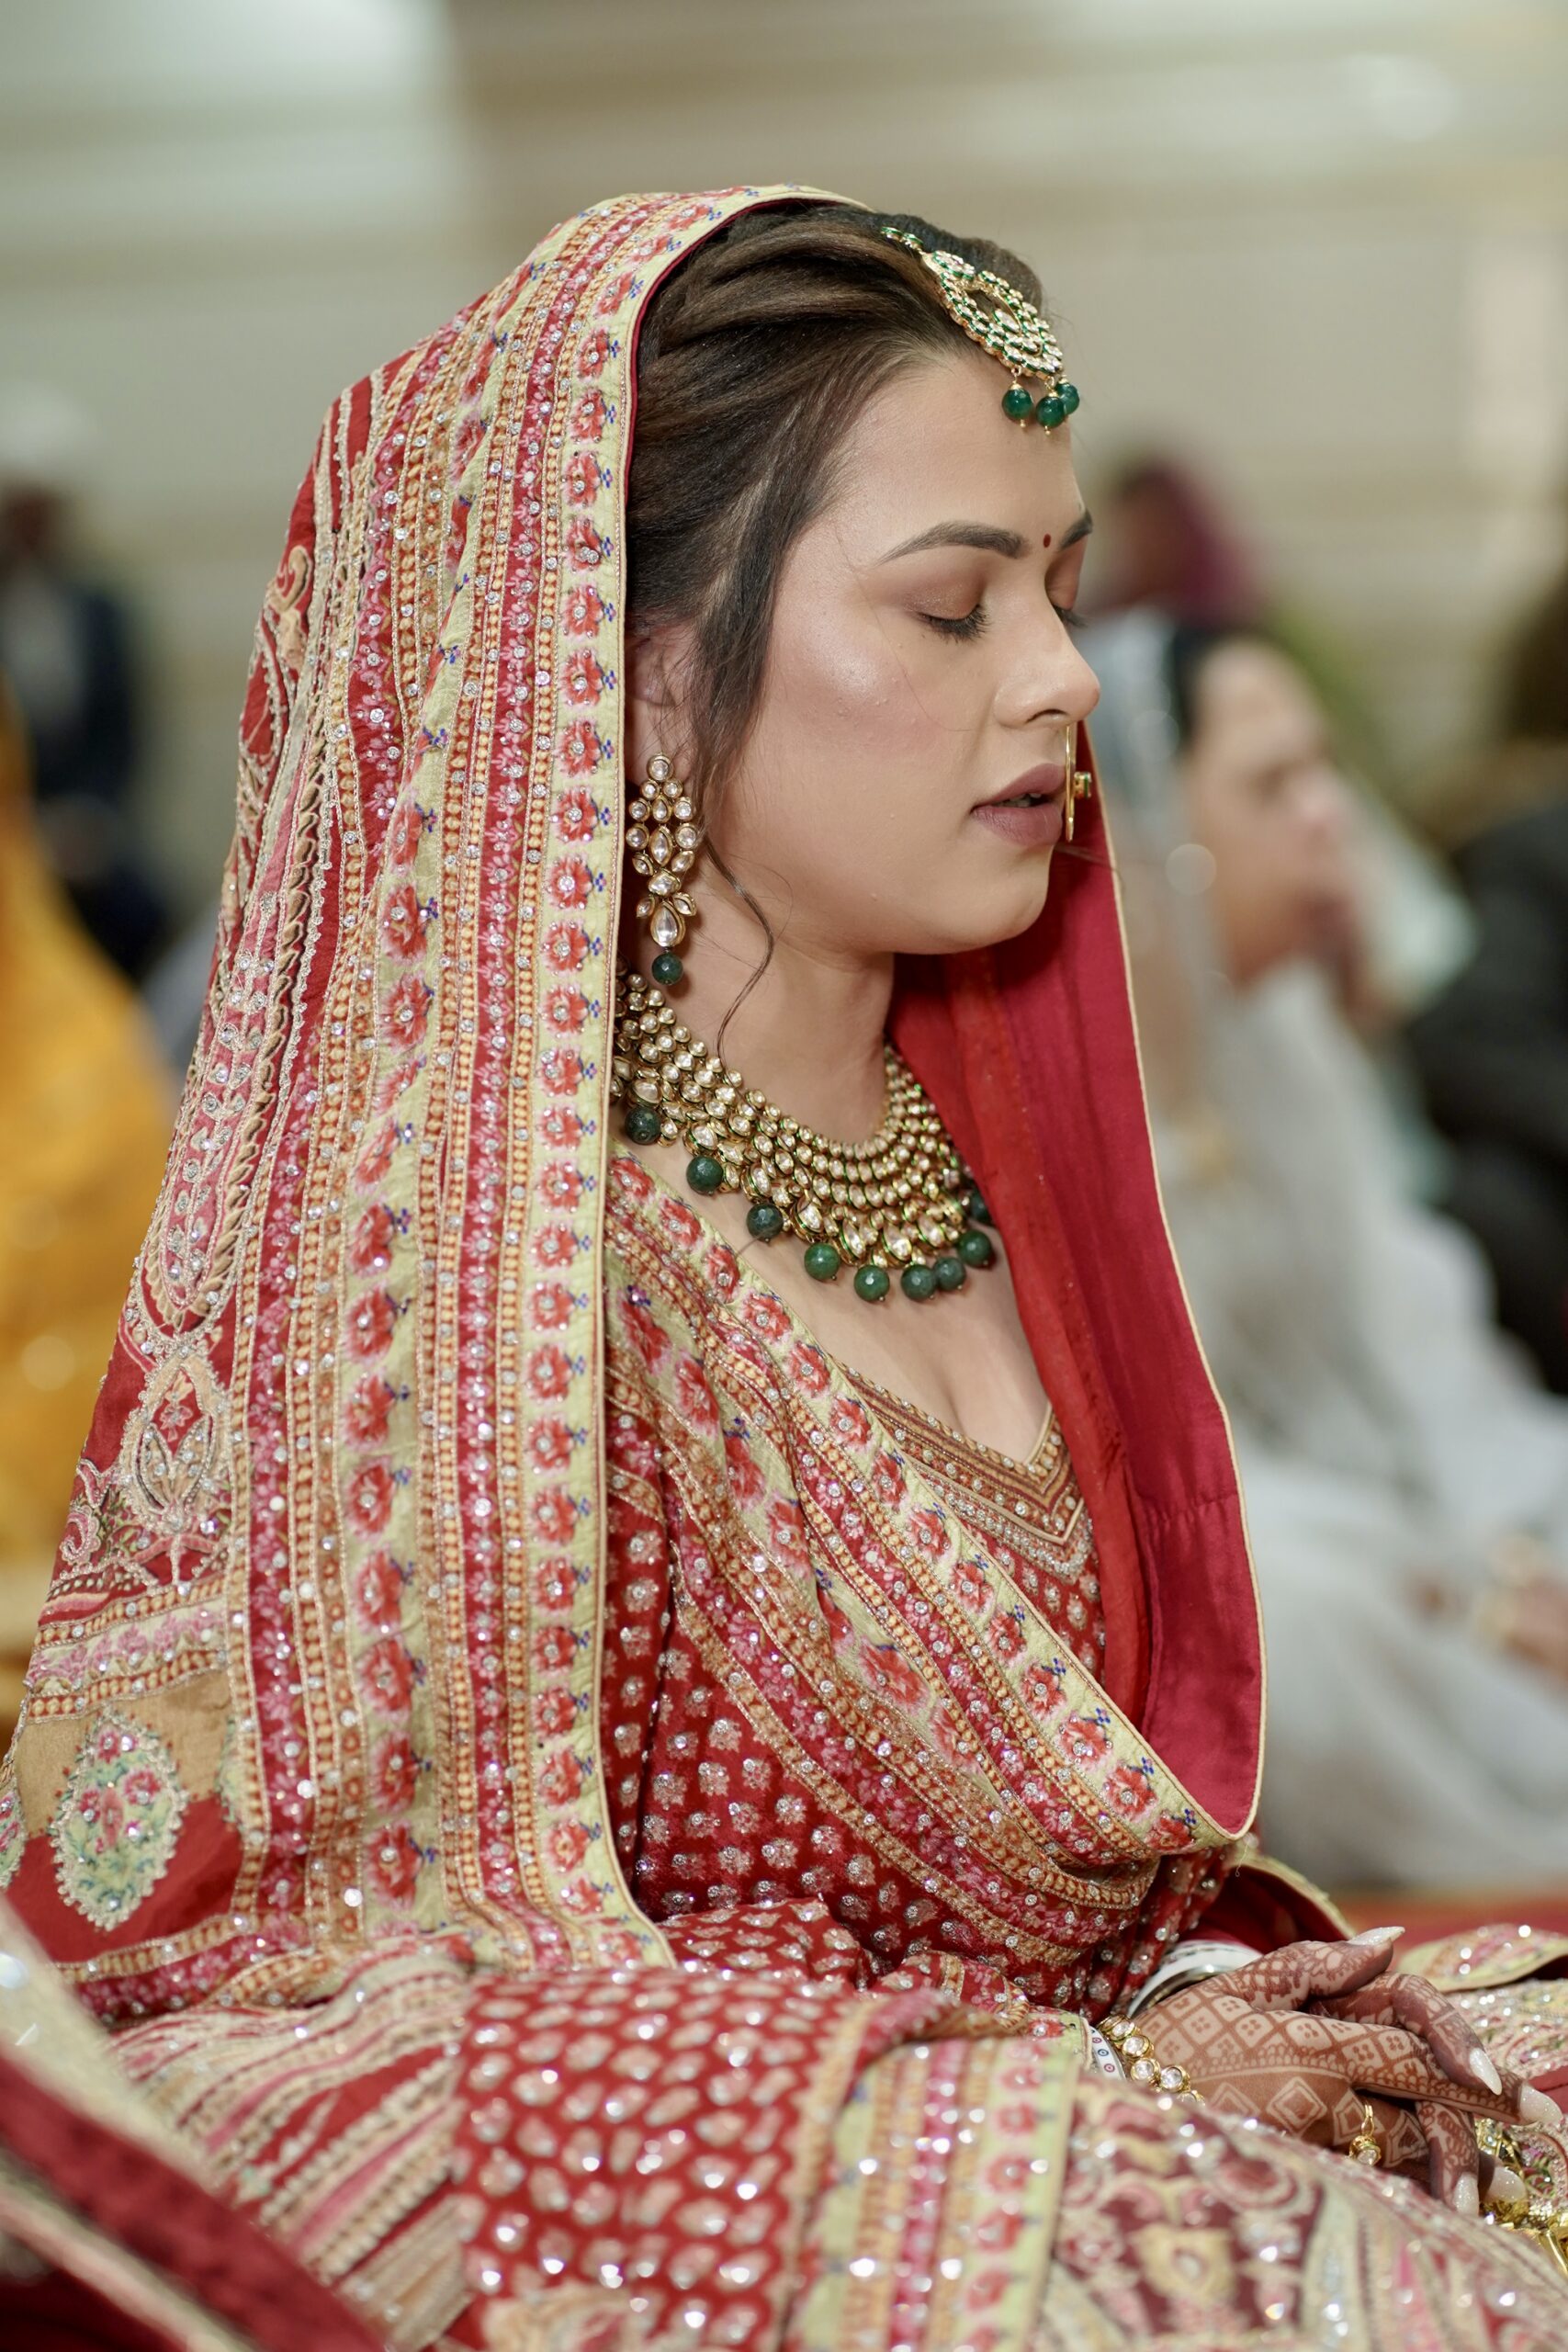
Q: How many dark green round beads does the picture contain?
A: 13